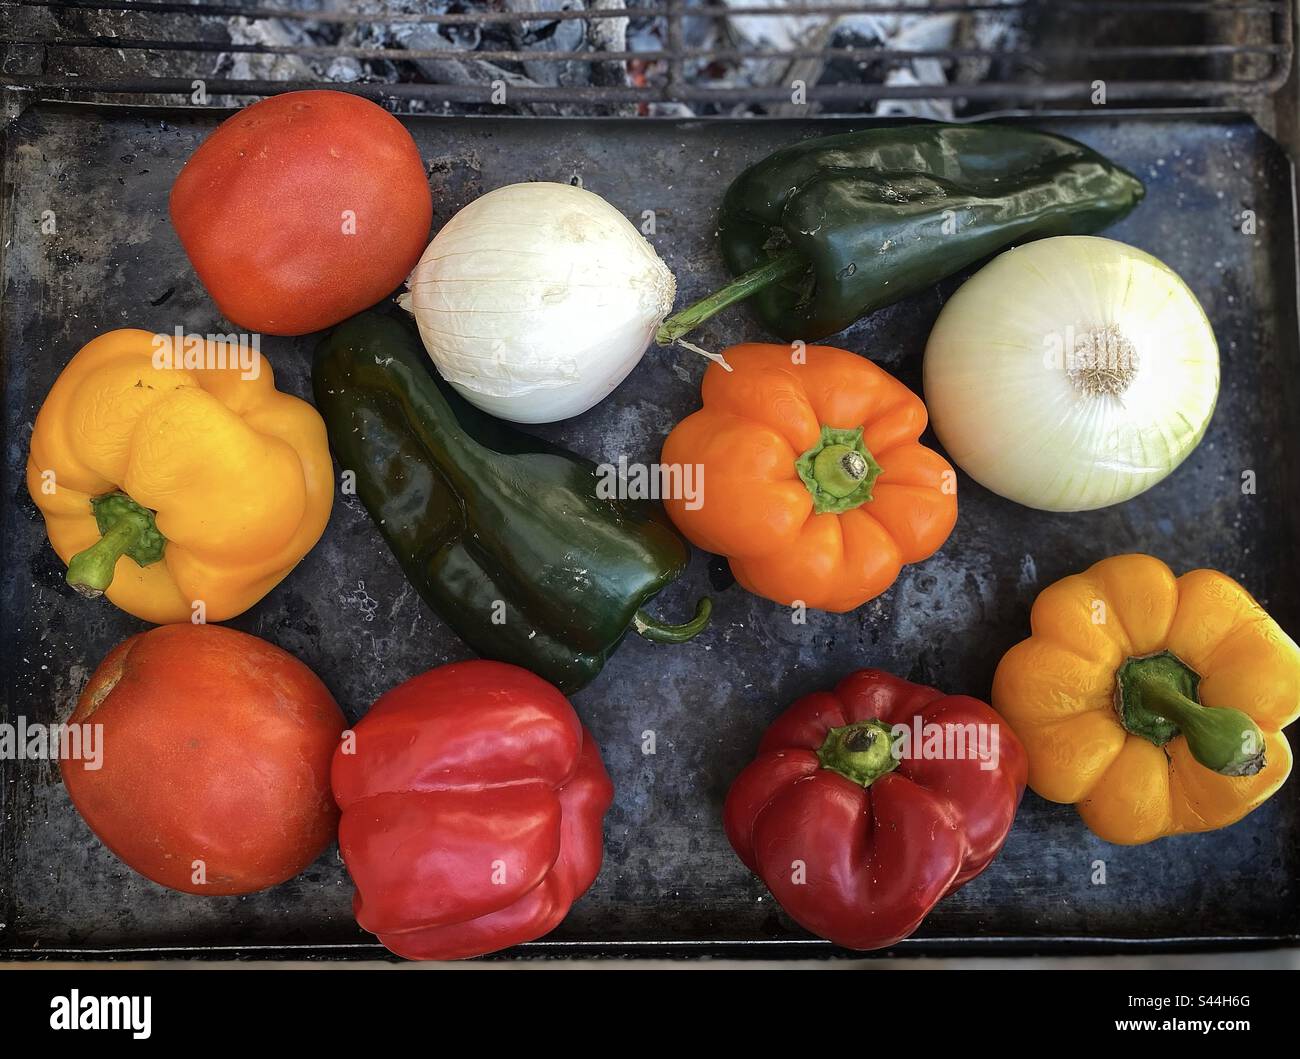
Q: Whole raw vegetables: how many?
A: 11